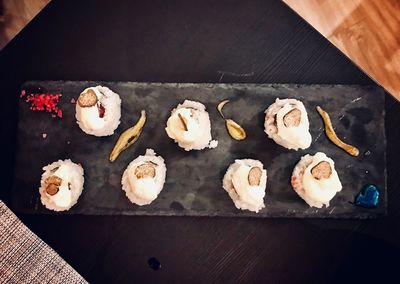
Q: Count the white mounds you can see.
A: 7